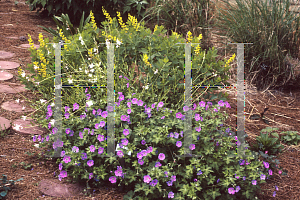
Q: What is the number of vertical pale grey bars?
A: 4